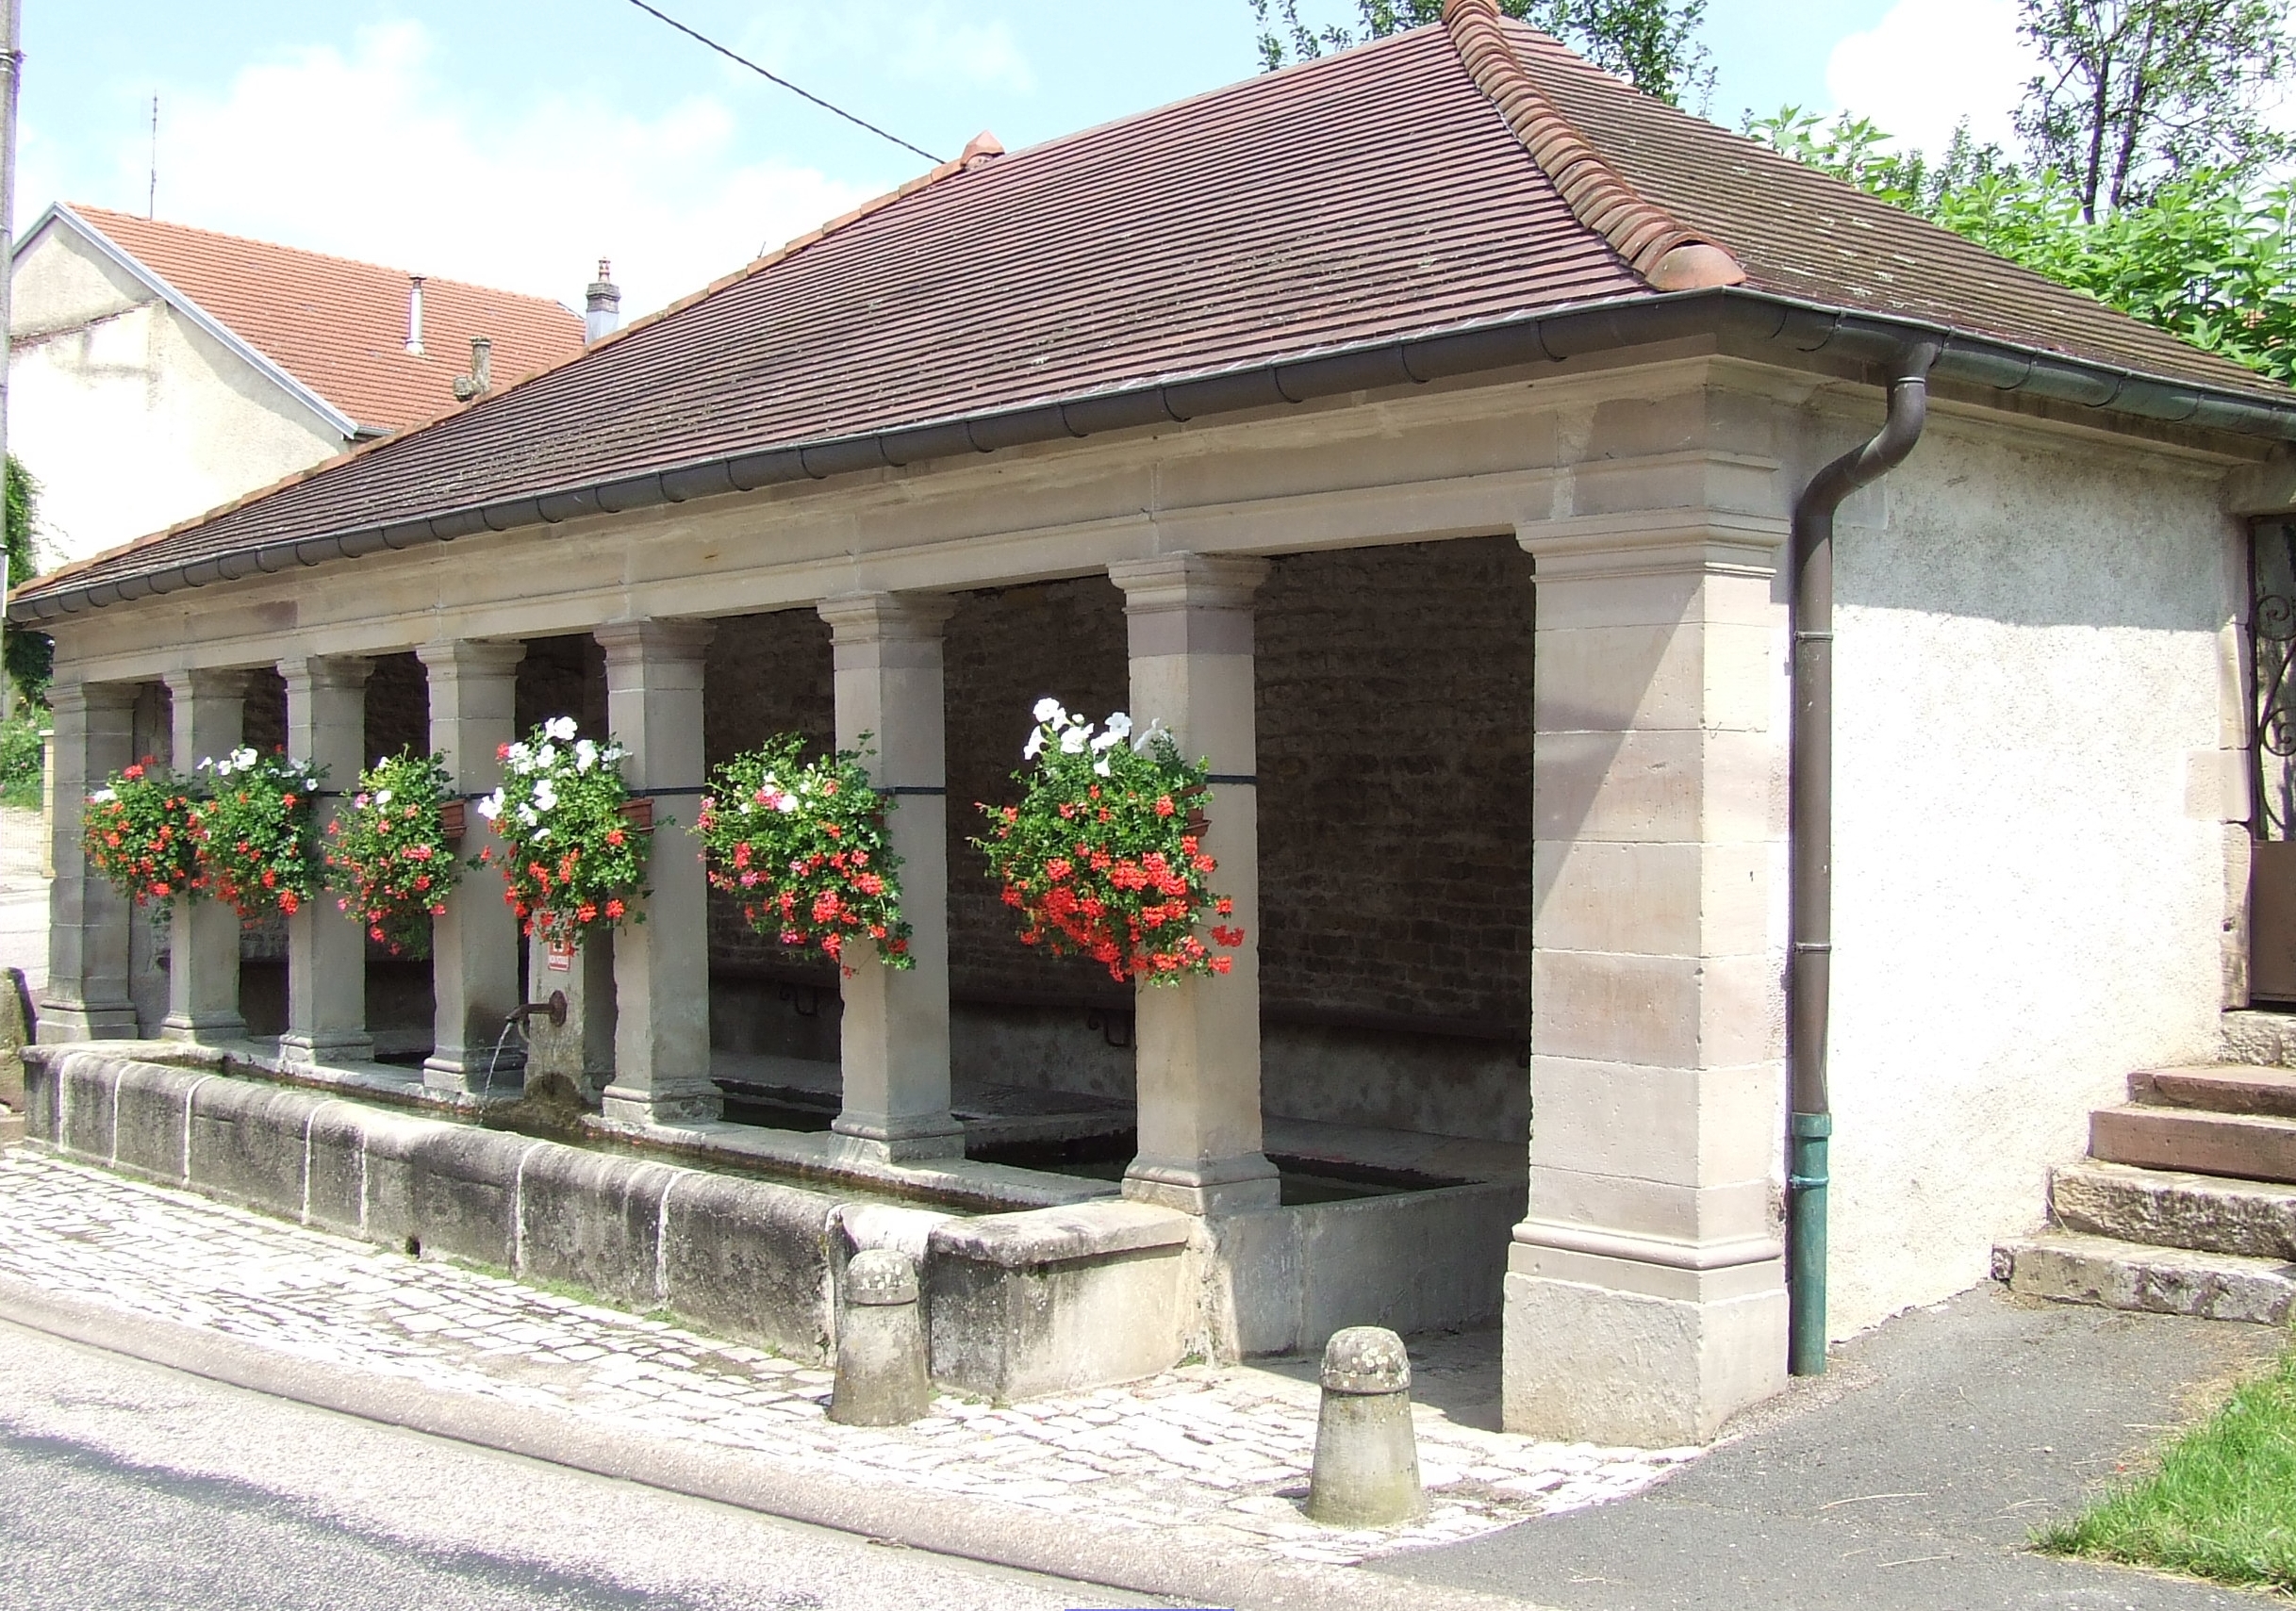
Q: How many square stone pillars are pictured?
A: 8